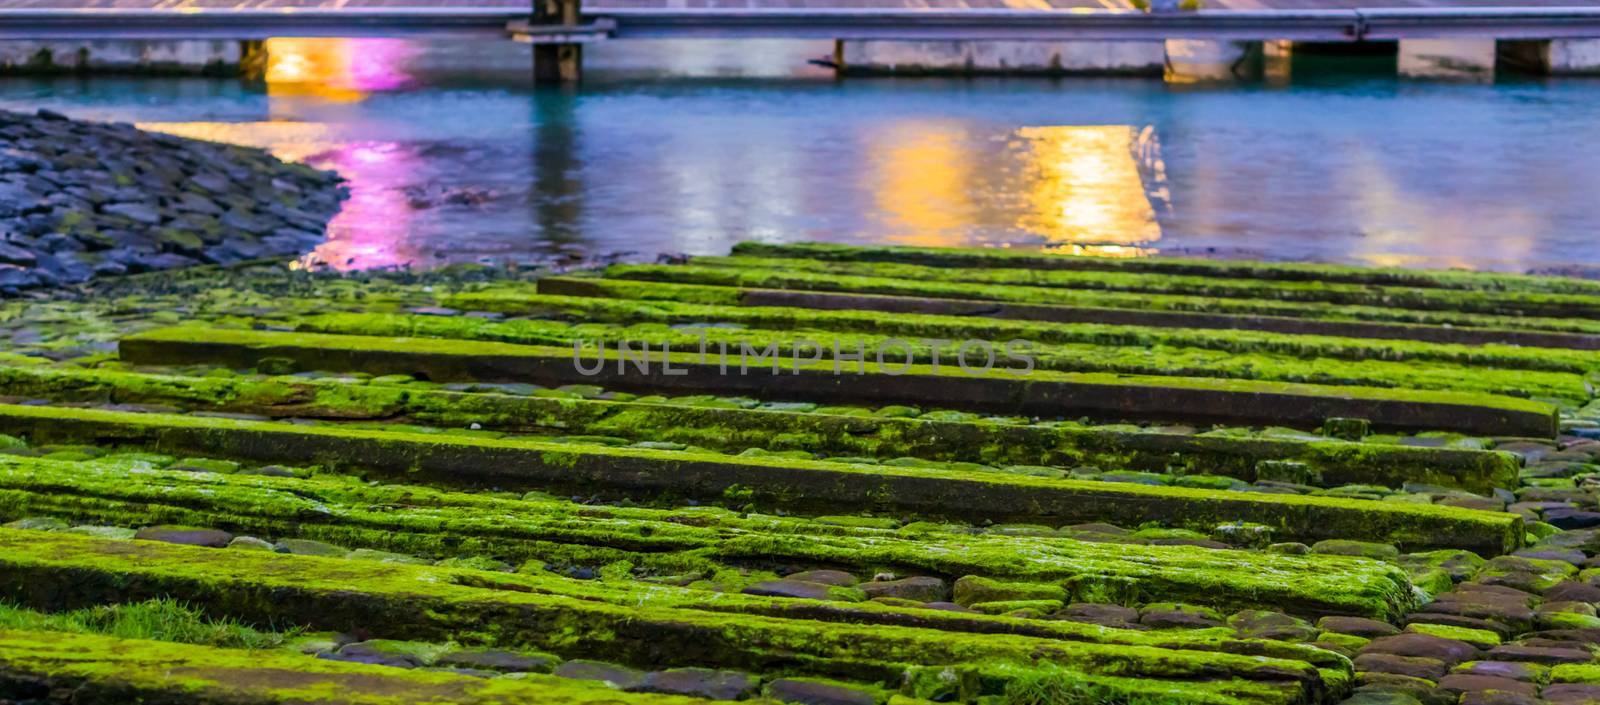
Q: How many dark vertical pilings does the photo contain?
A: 1